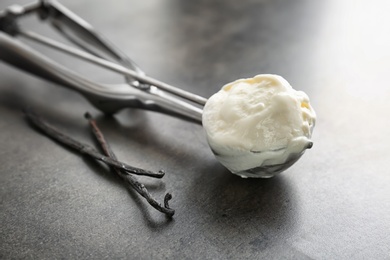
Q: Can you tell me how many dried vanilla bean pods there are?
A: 2